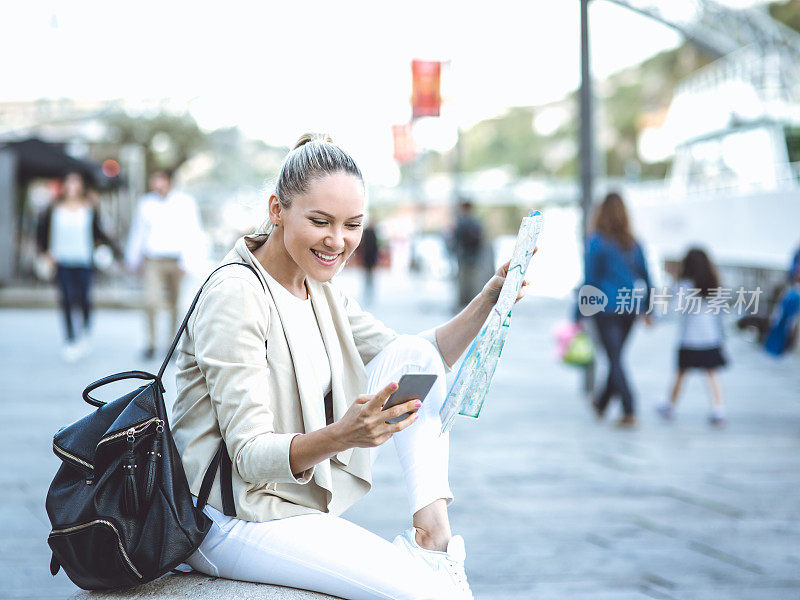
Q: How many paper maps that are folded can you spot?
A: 1